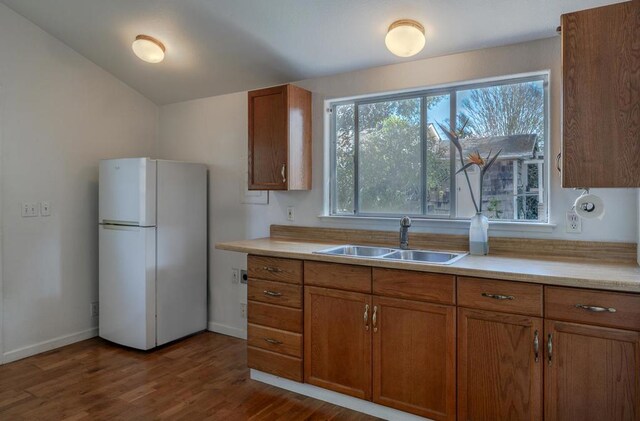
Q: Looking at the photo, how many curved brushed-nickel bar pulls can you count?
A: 11